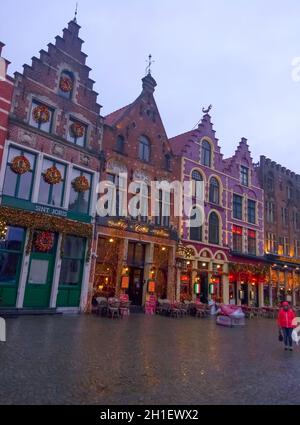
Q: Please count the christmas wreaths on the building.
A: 7